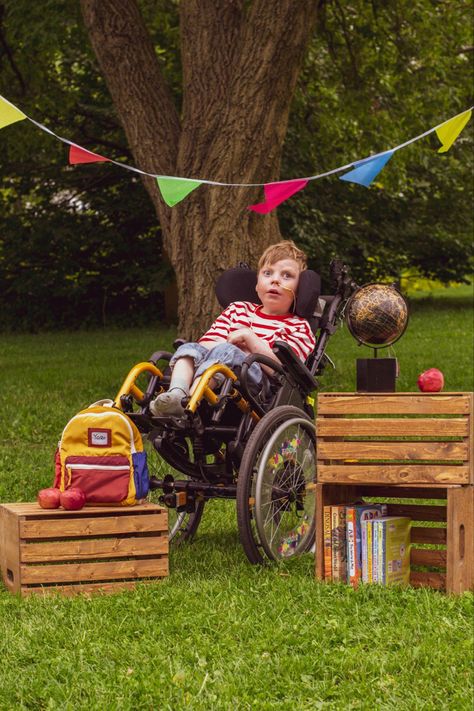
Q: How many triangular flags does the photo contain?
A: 6